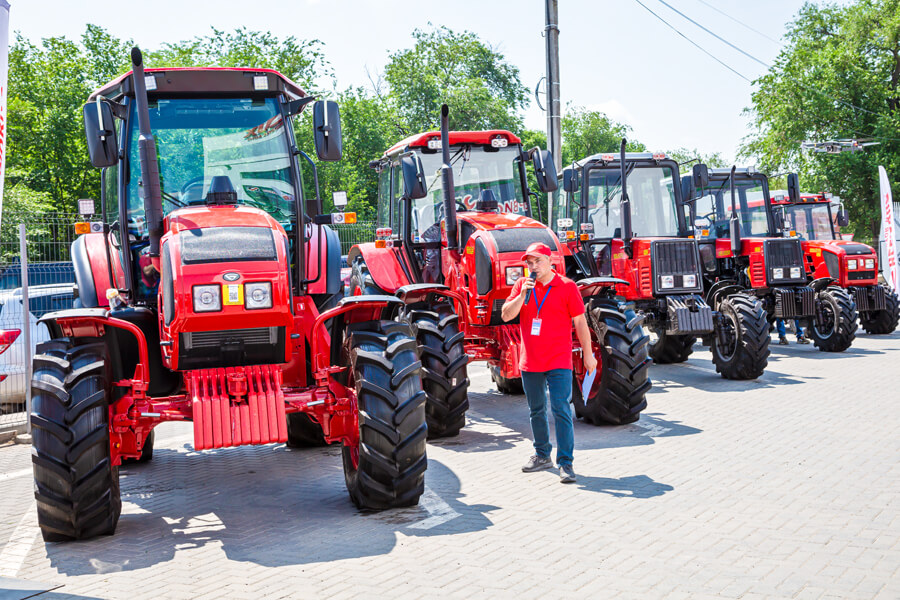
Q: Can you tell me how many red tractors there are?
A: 5